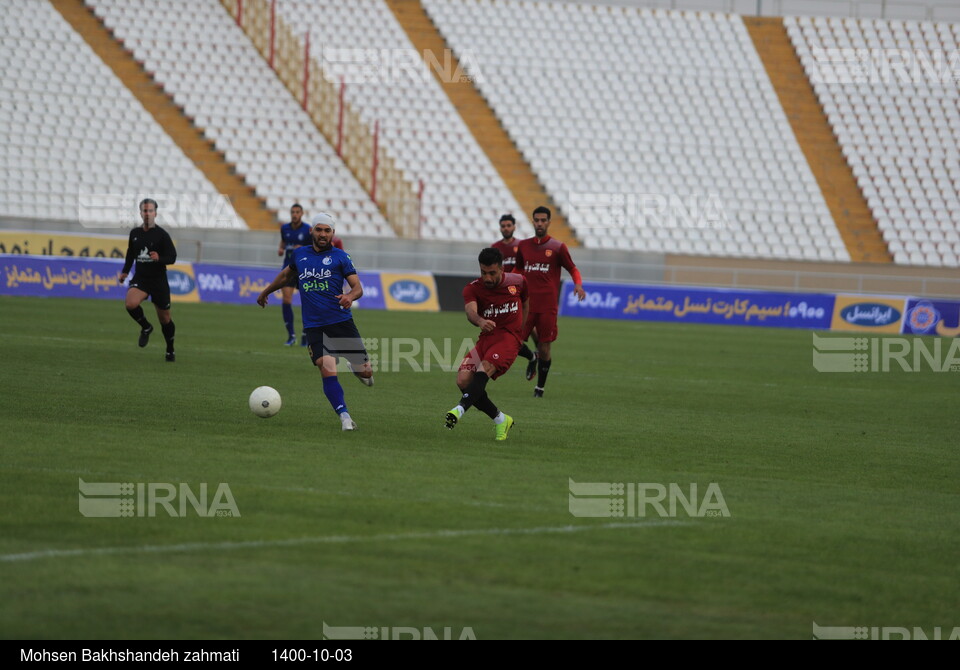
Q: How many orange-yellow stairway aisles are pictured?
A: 3